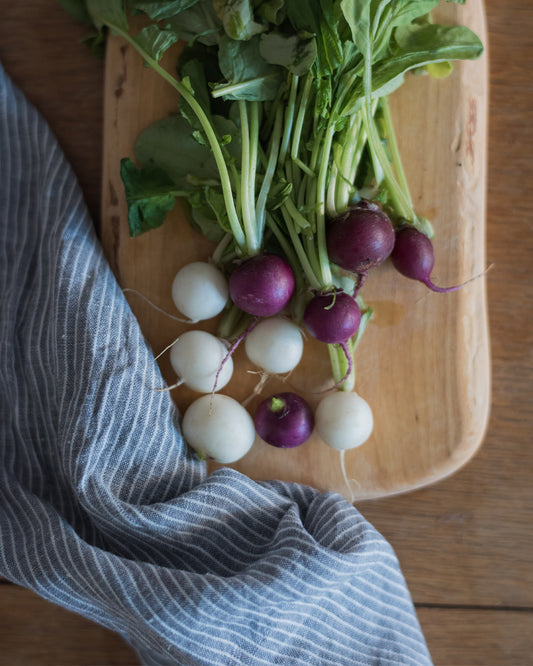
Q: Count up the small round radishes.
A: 10